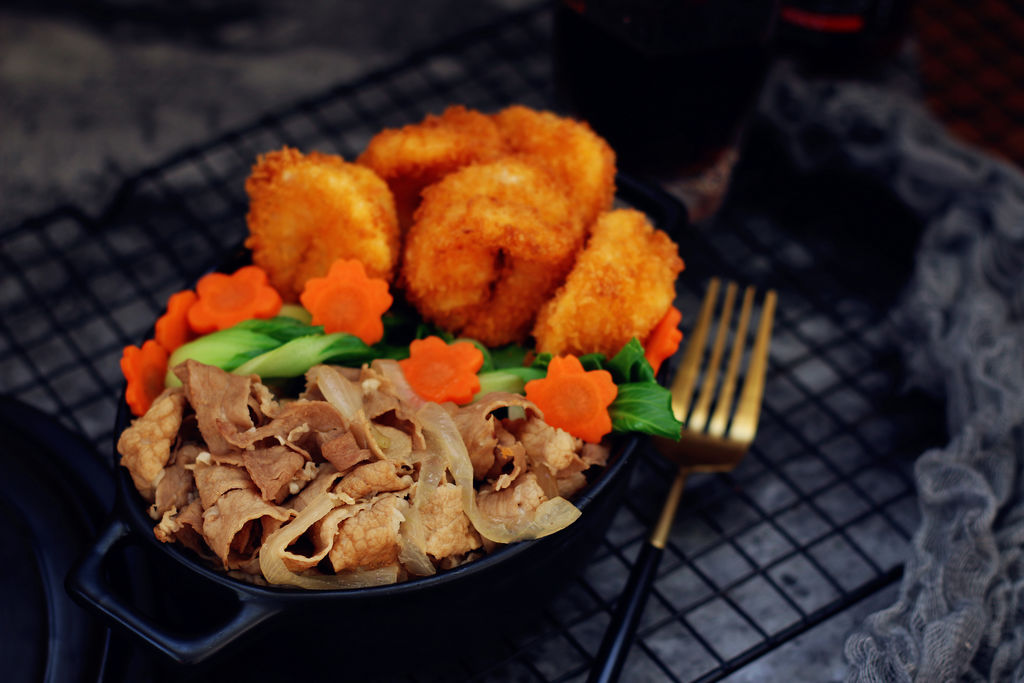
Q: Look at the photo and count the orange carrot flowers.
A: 7